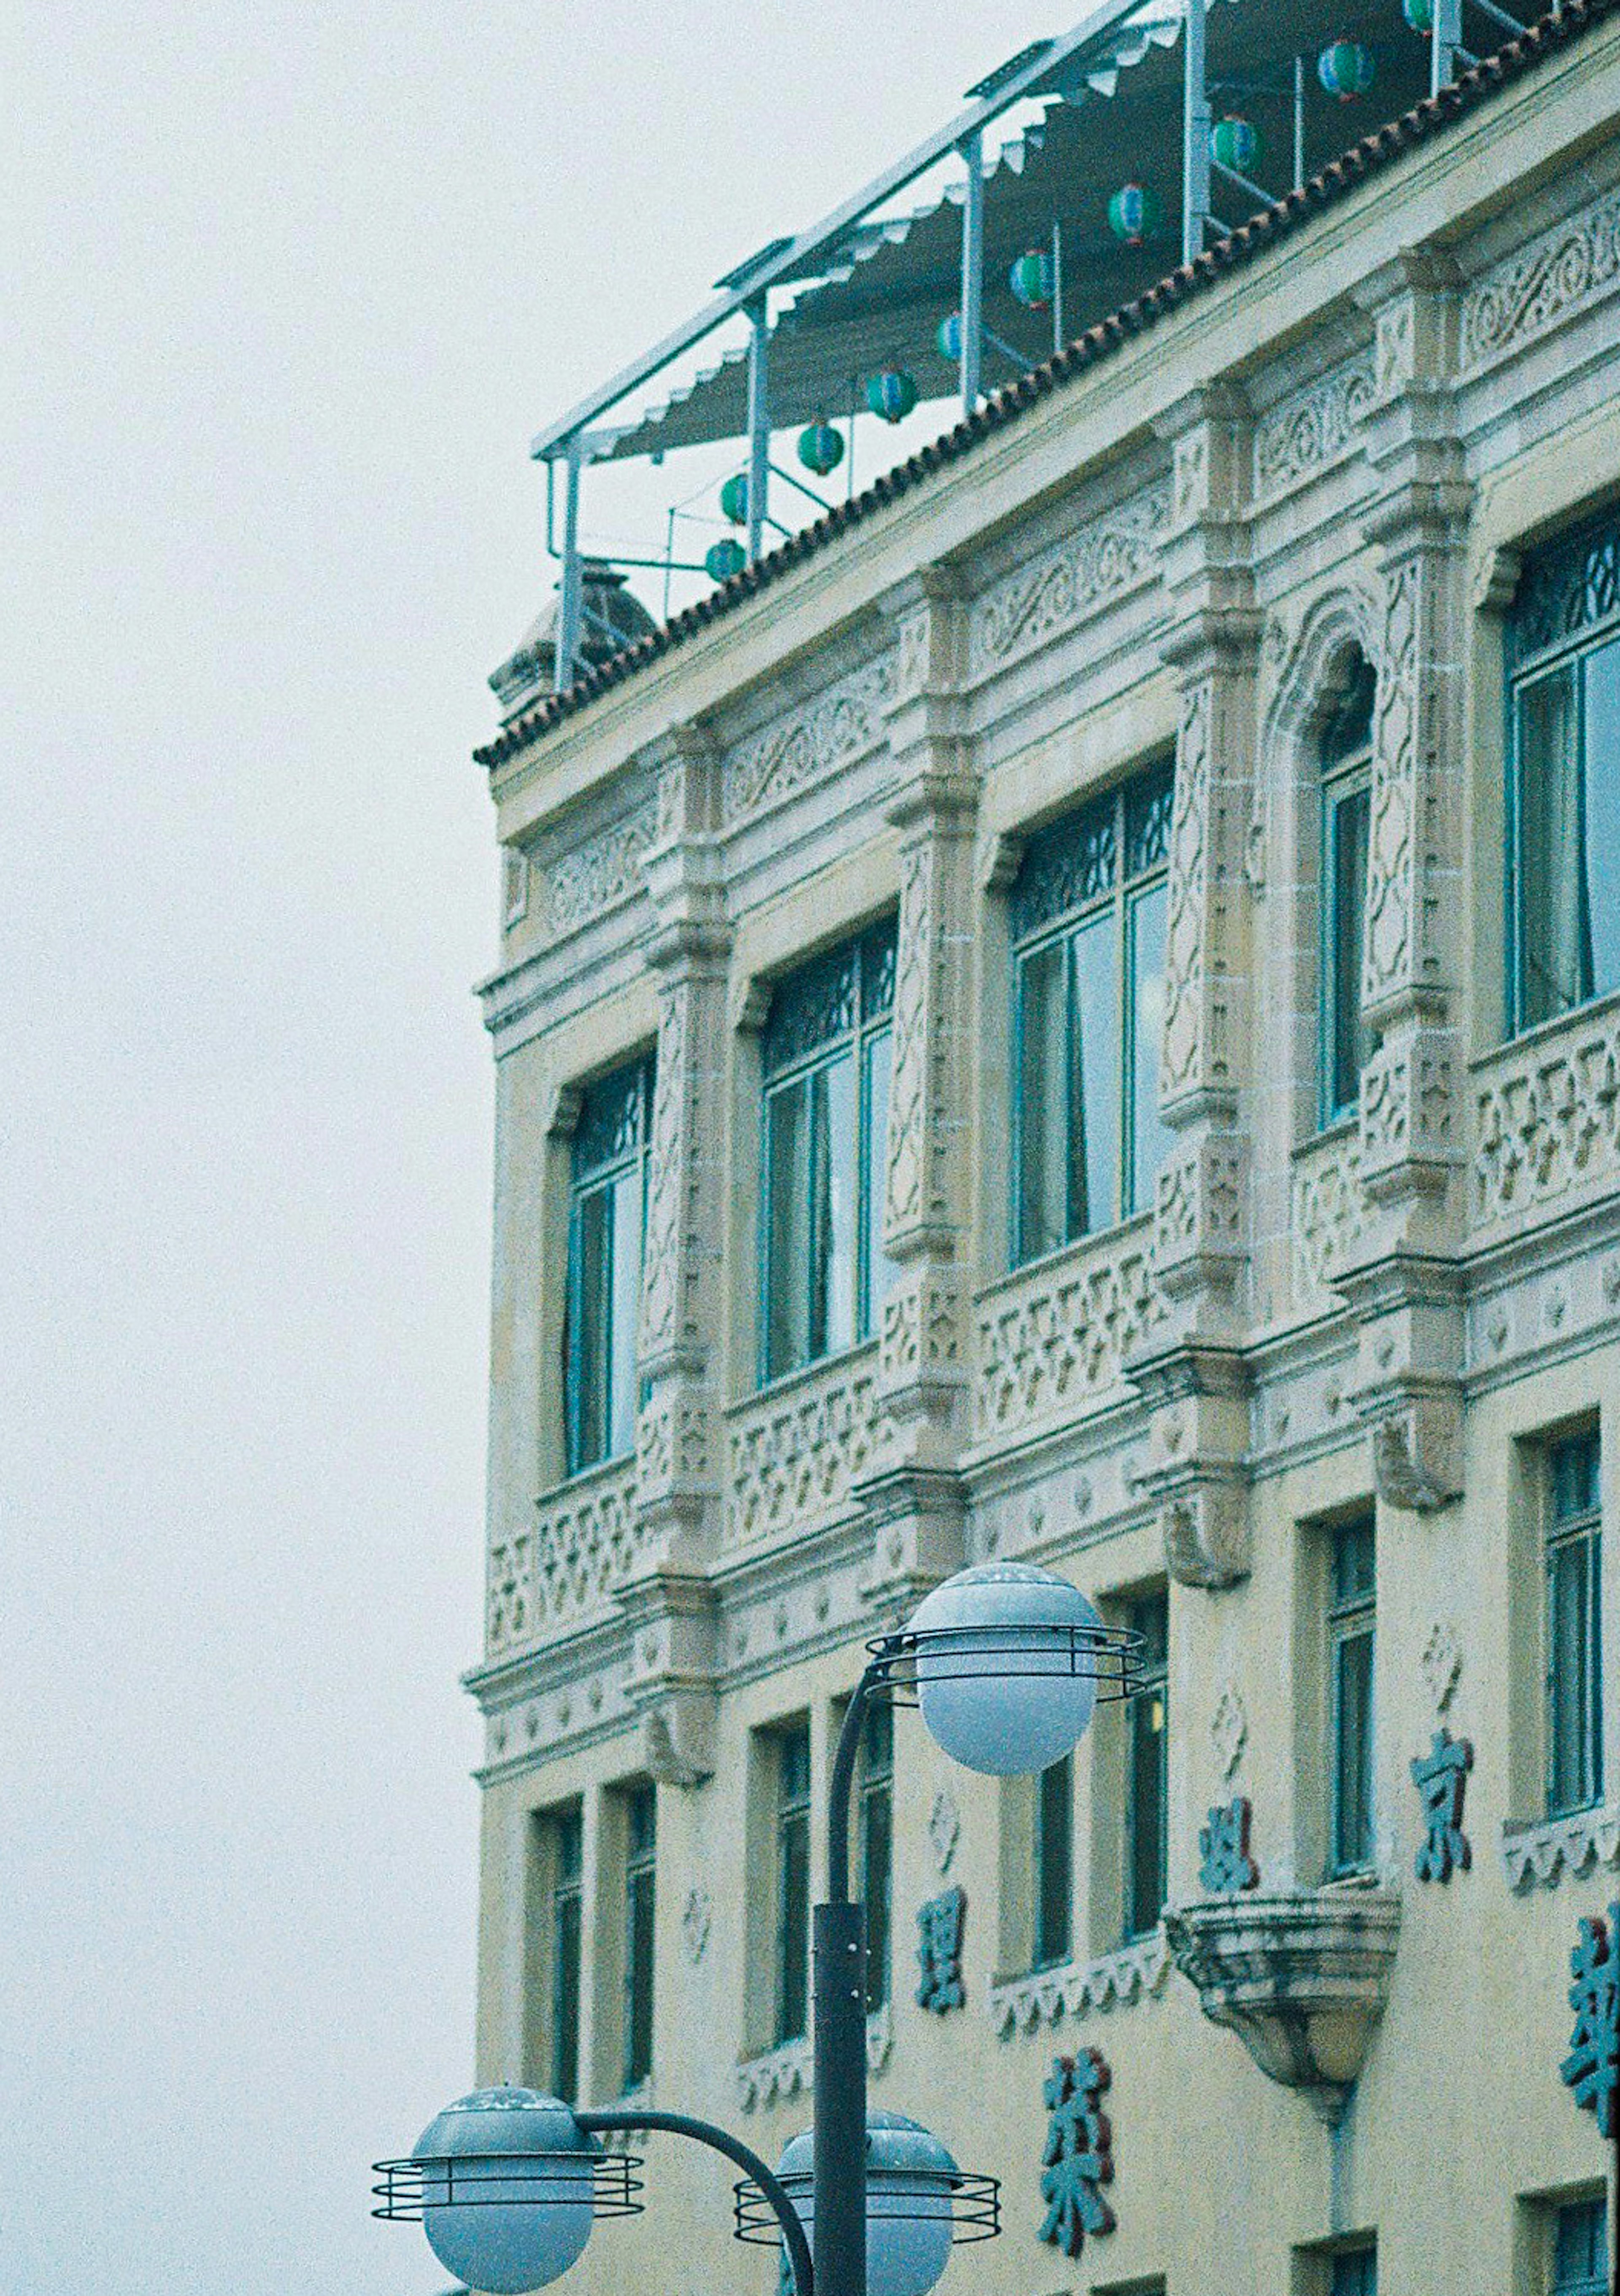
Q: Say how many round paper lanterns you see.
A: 10